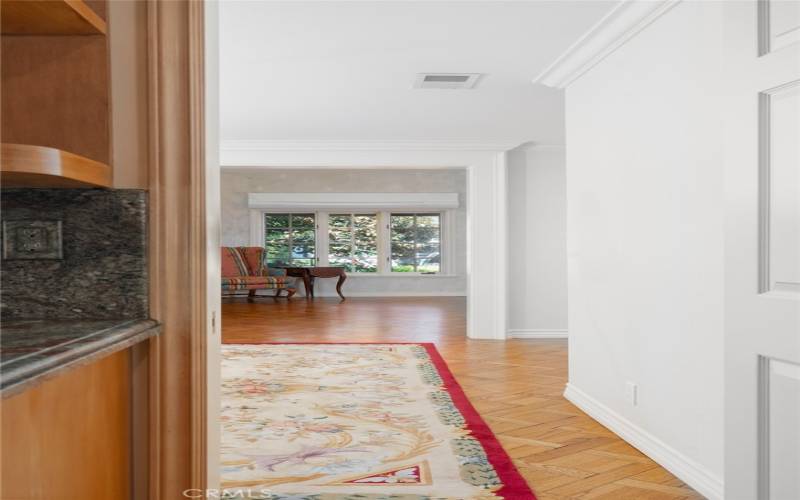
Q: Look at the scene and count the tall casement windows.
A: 3